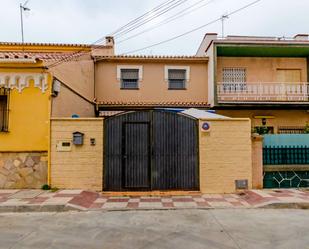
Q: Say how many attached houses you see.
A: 3